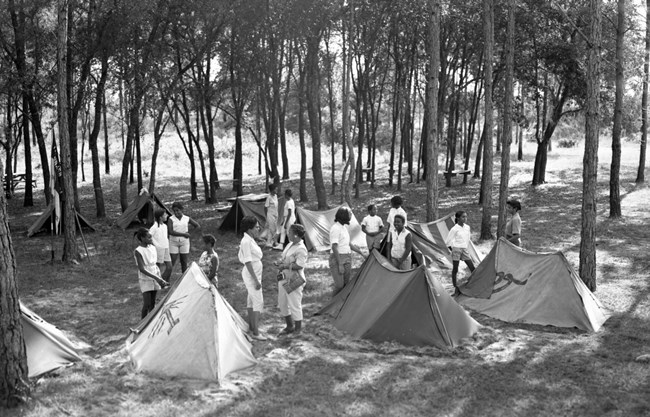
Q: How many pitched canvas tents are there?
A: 9